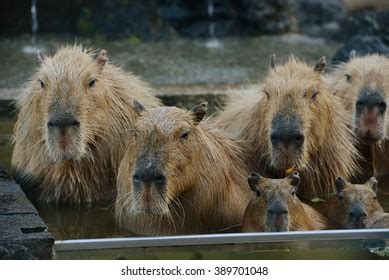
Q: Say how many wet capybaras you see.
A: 6